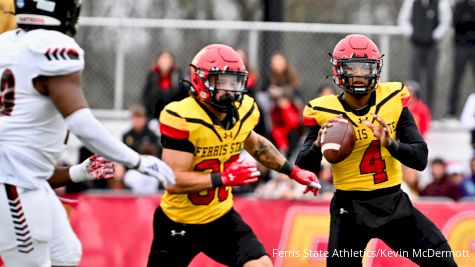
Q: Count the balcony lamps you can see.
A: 0